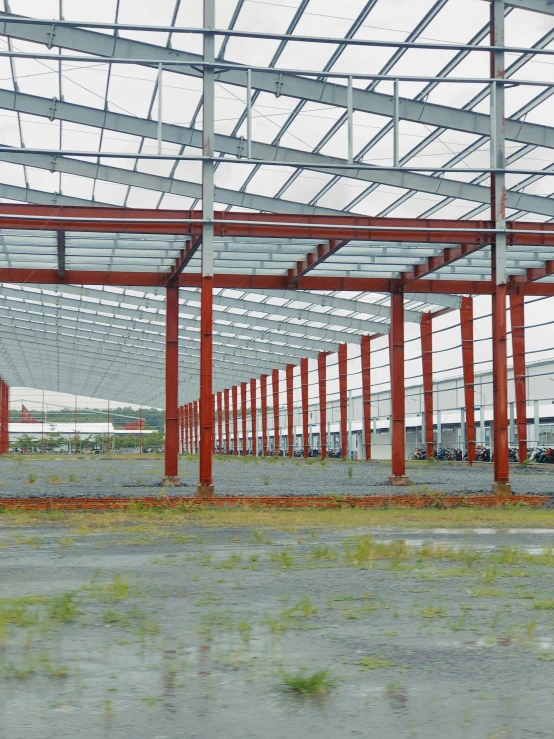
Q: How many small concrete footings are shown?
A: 4